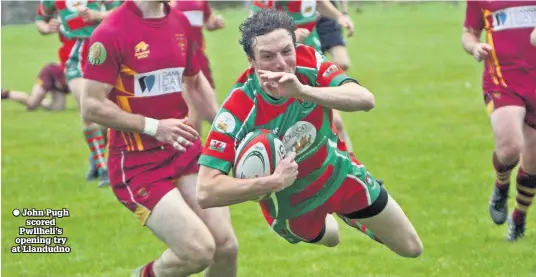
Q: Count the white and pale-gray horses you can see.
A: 0